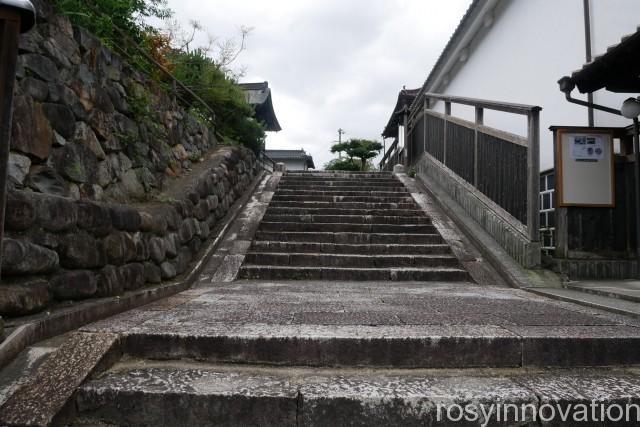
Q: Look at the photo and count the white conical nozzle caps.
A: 0